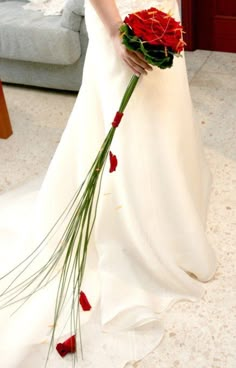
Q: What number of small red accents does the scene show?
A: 4